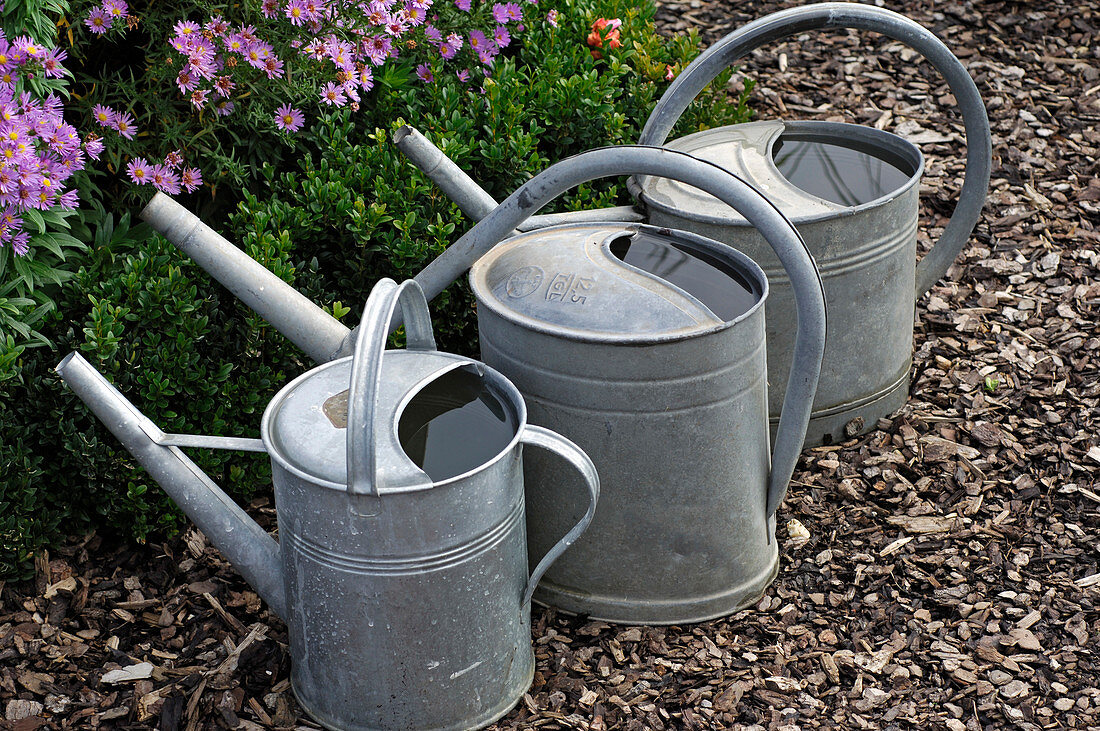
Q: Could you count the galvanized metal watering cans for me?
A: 3